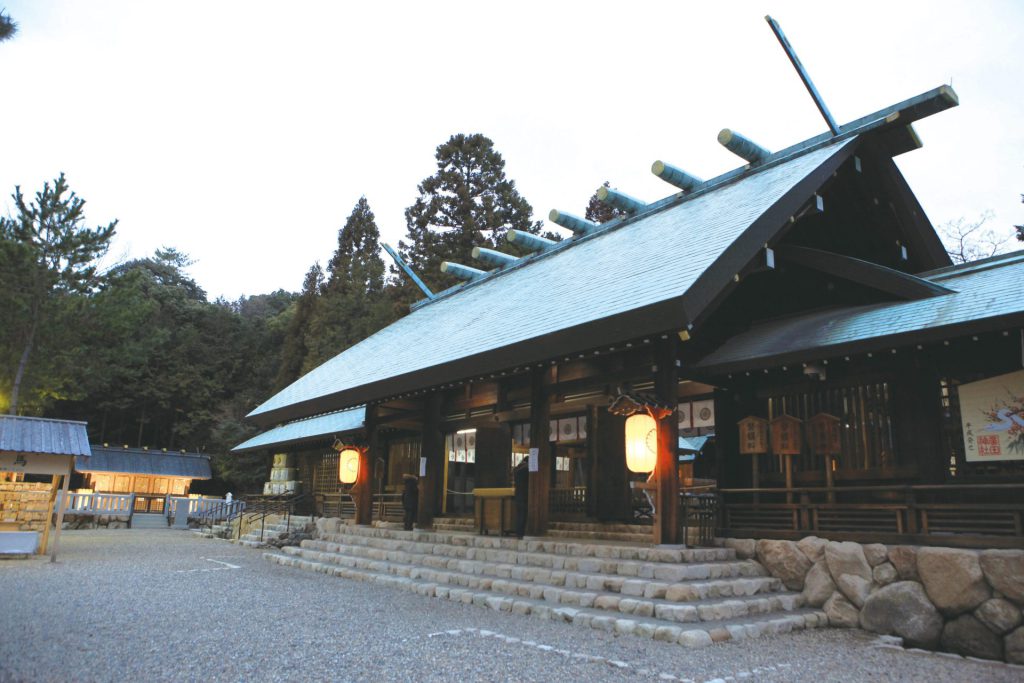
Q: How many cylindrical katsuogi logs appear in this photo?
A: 7